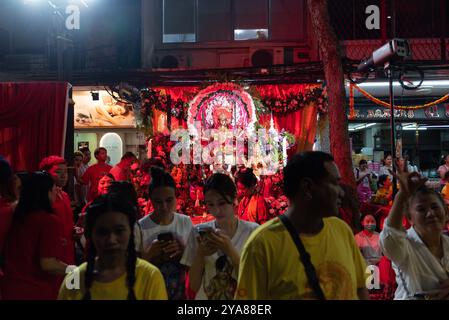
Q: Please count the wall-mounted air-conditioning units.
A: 2